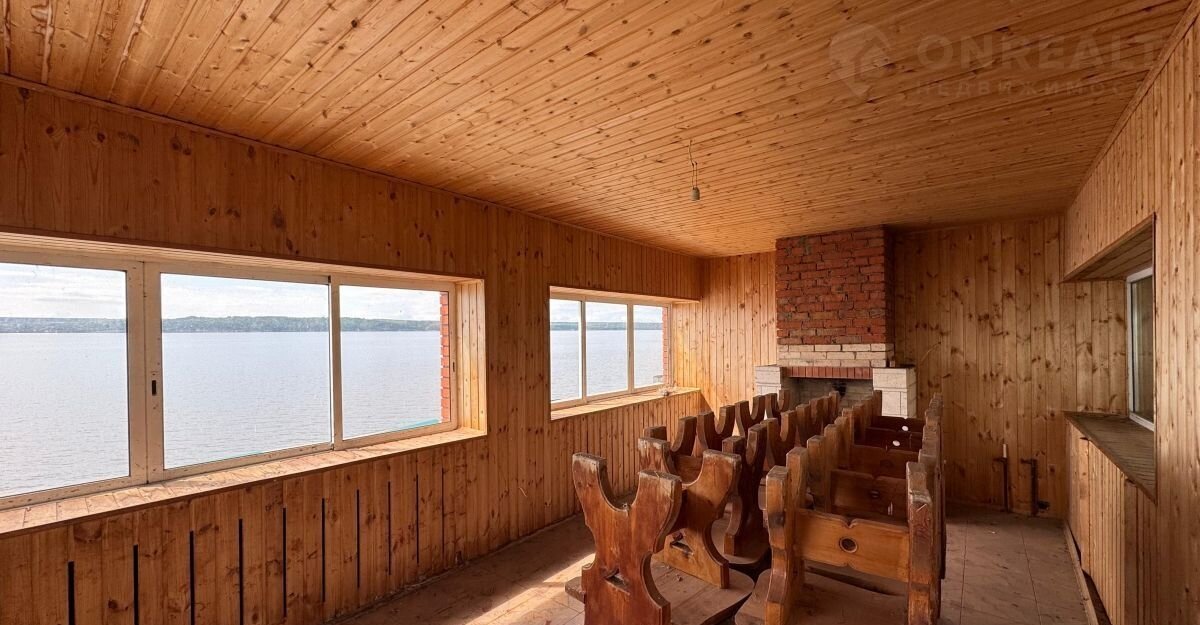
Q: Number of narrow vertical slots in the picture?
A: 10